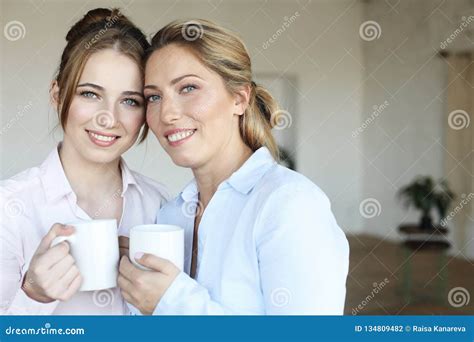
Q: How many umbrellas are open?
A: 0